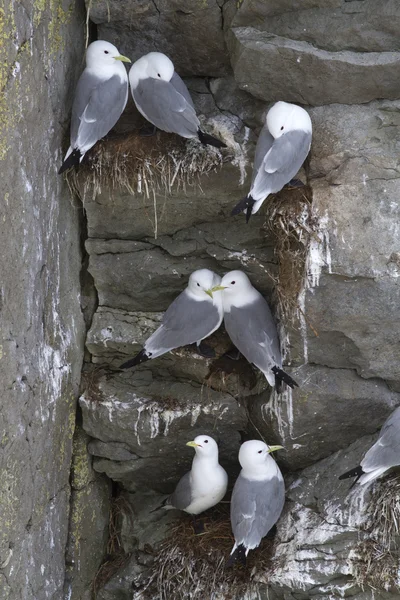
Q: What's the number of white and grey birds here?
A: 8